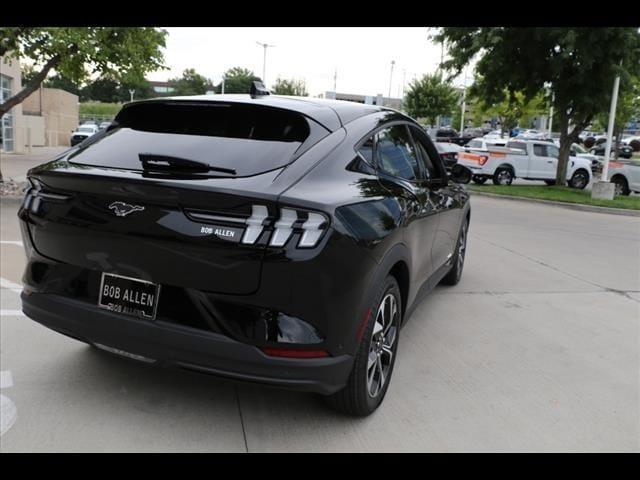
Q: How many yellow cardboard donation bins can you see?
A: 0